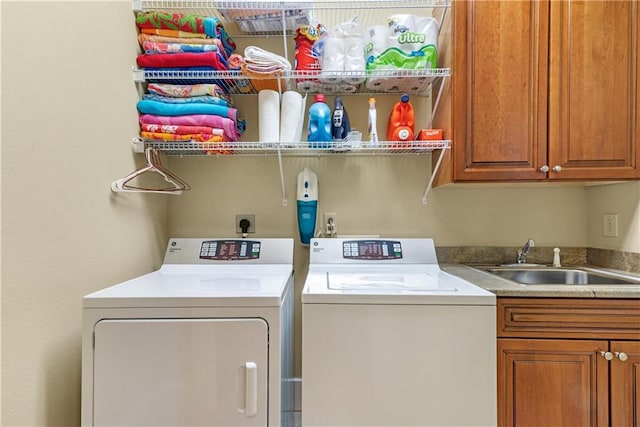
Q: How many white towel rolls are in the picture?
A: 2